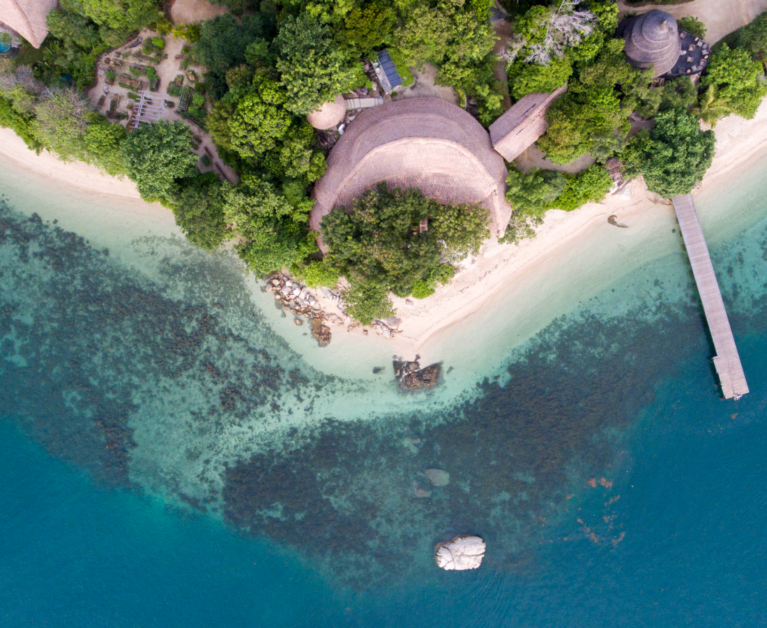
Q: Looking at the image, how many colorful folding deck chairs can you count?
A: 0